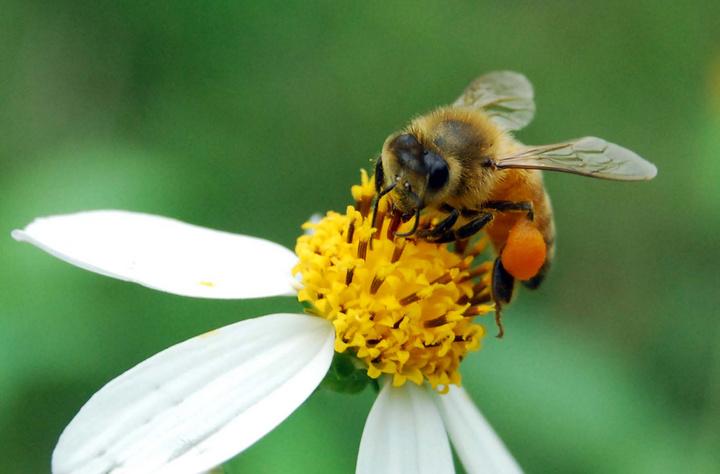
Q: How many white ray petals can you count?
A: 4